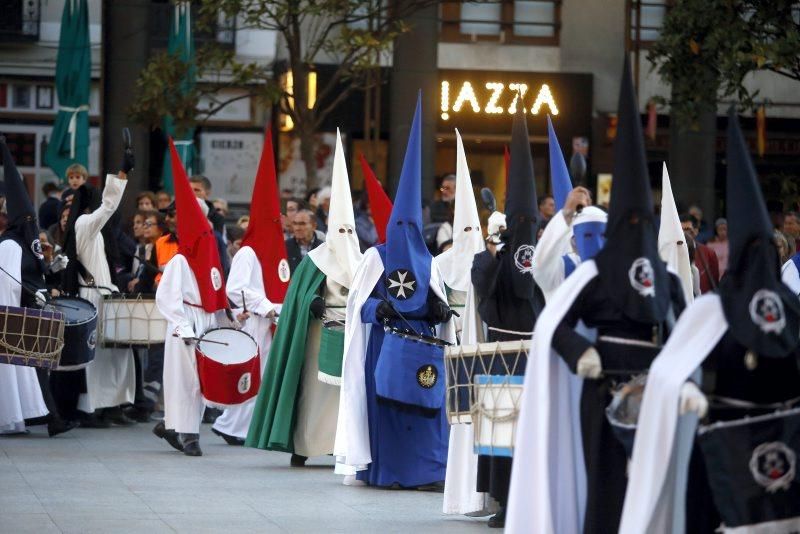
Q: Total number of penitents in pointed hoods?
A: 13